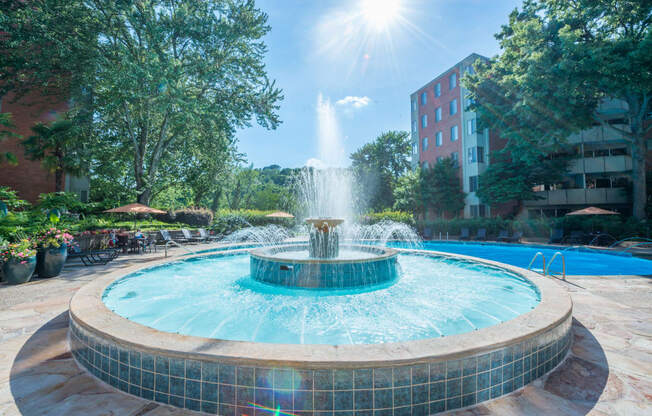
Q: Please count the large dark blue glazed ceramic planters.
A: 2